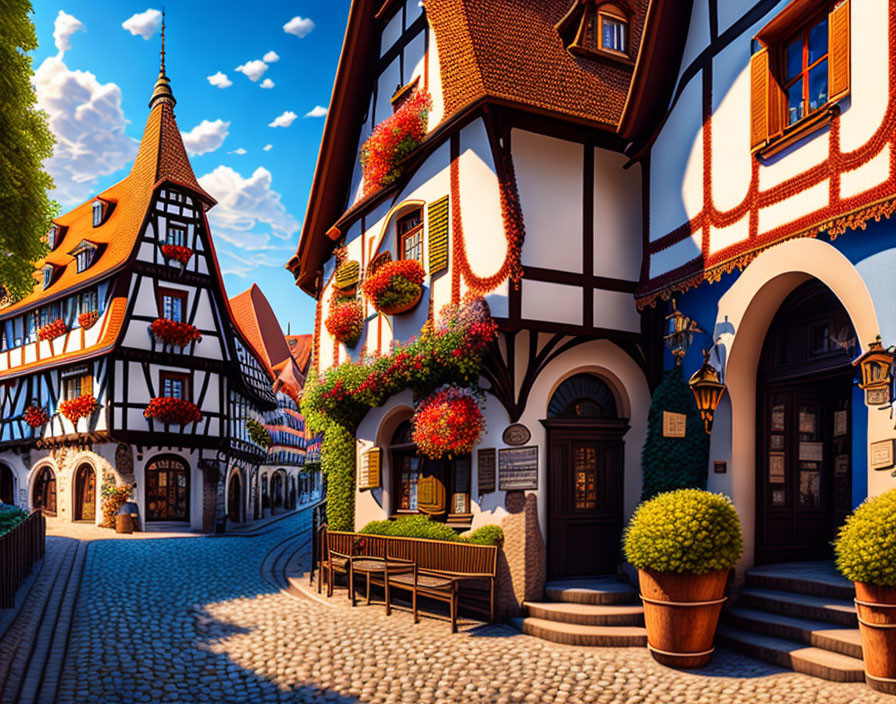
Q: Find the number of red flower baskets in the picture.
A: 11